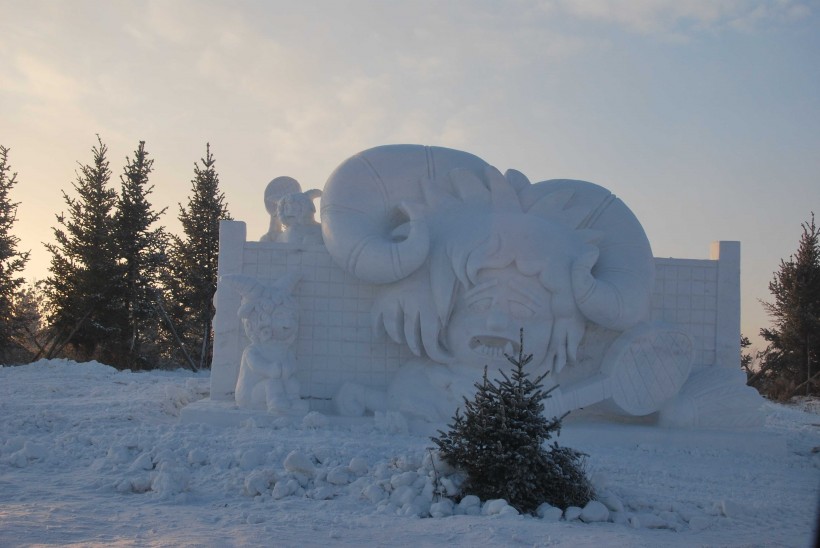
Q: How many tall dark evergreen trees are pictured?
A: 5